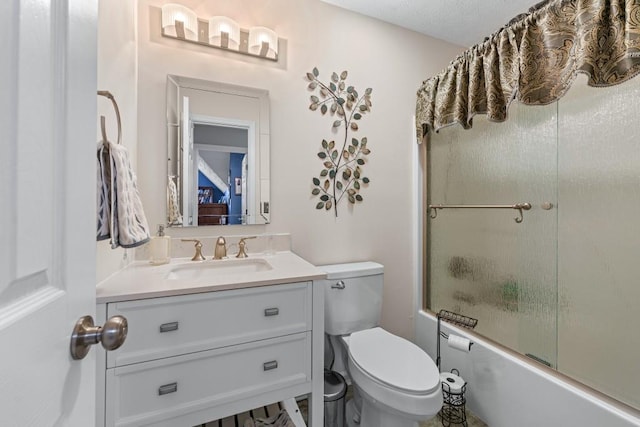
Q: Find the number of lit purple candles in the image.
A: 0